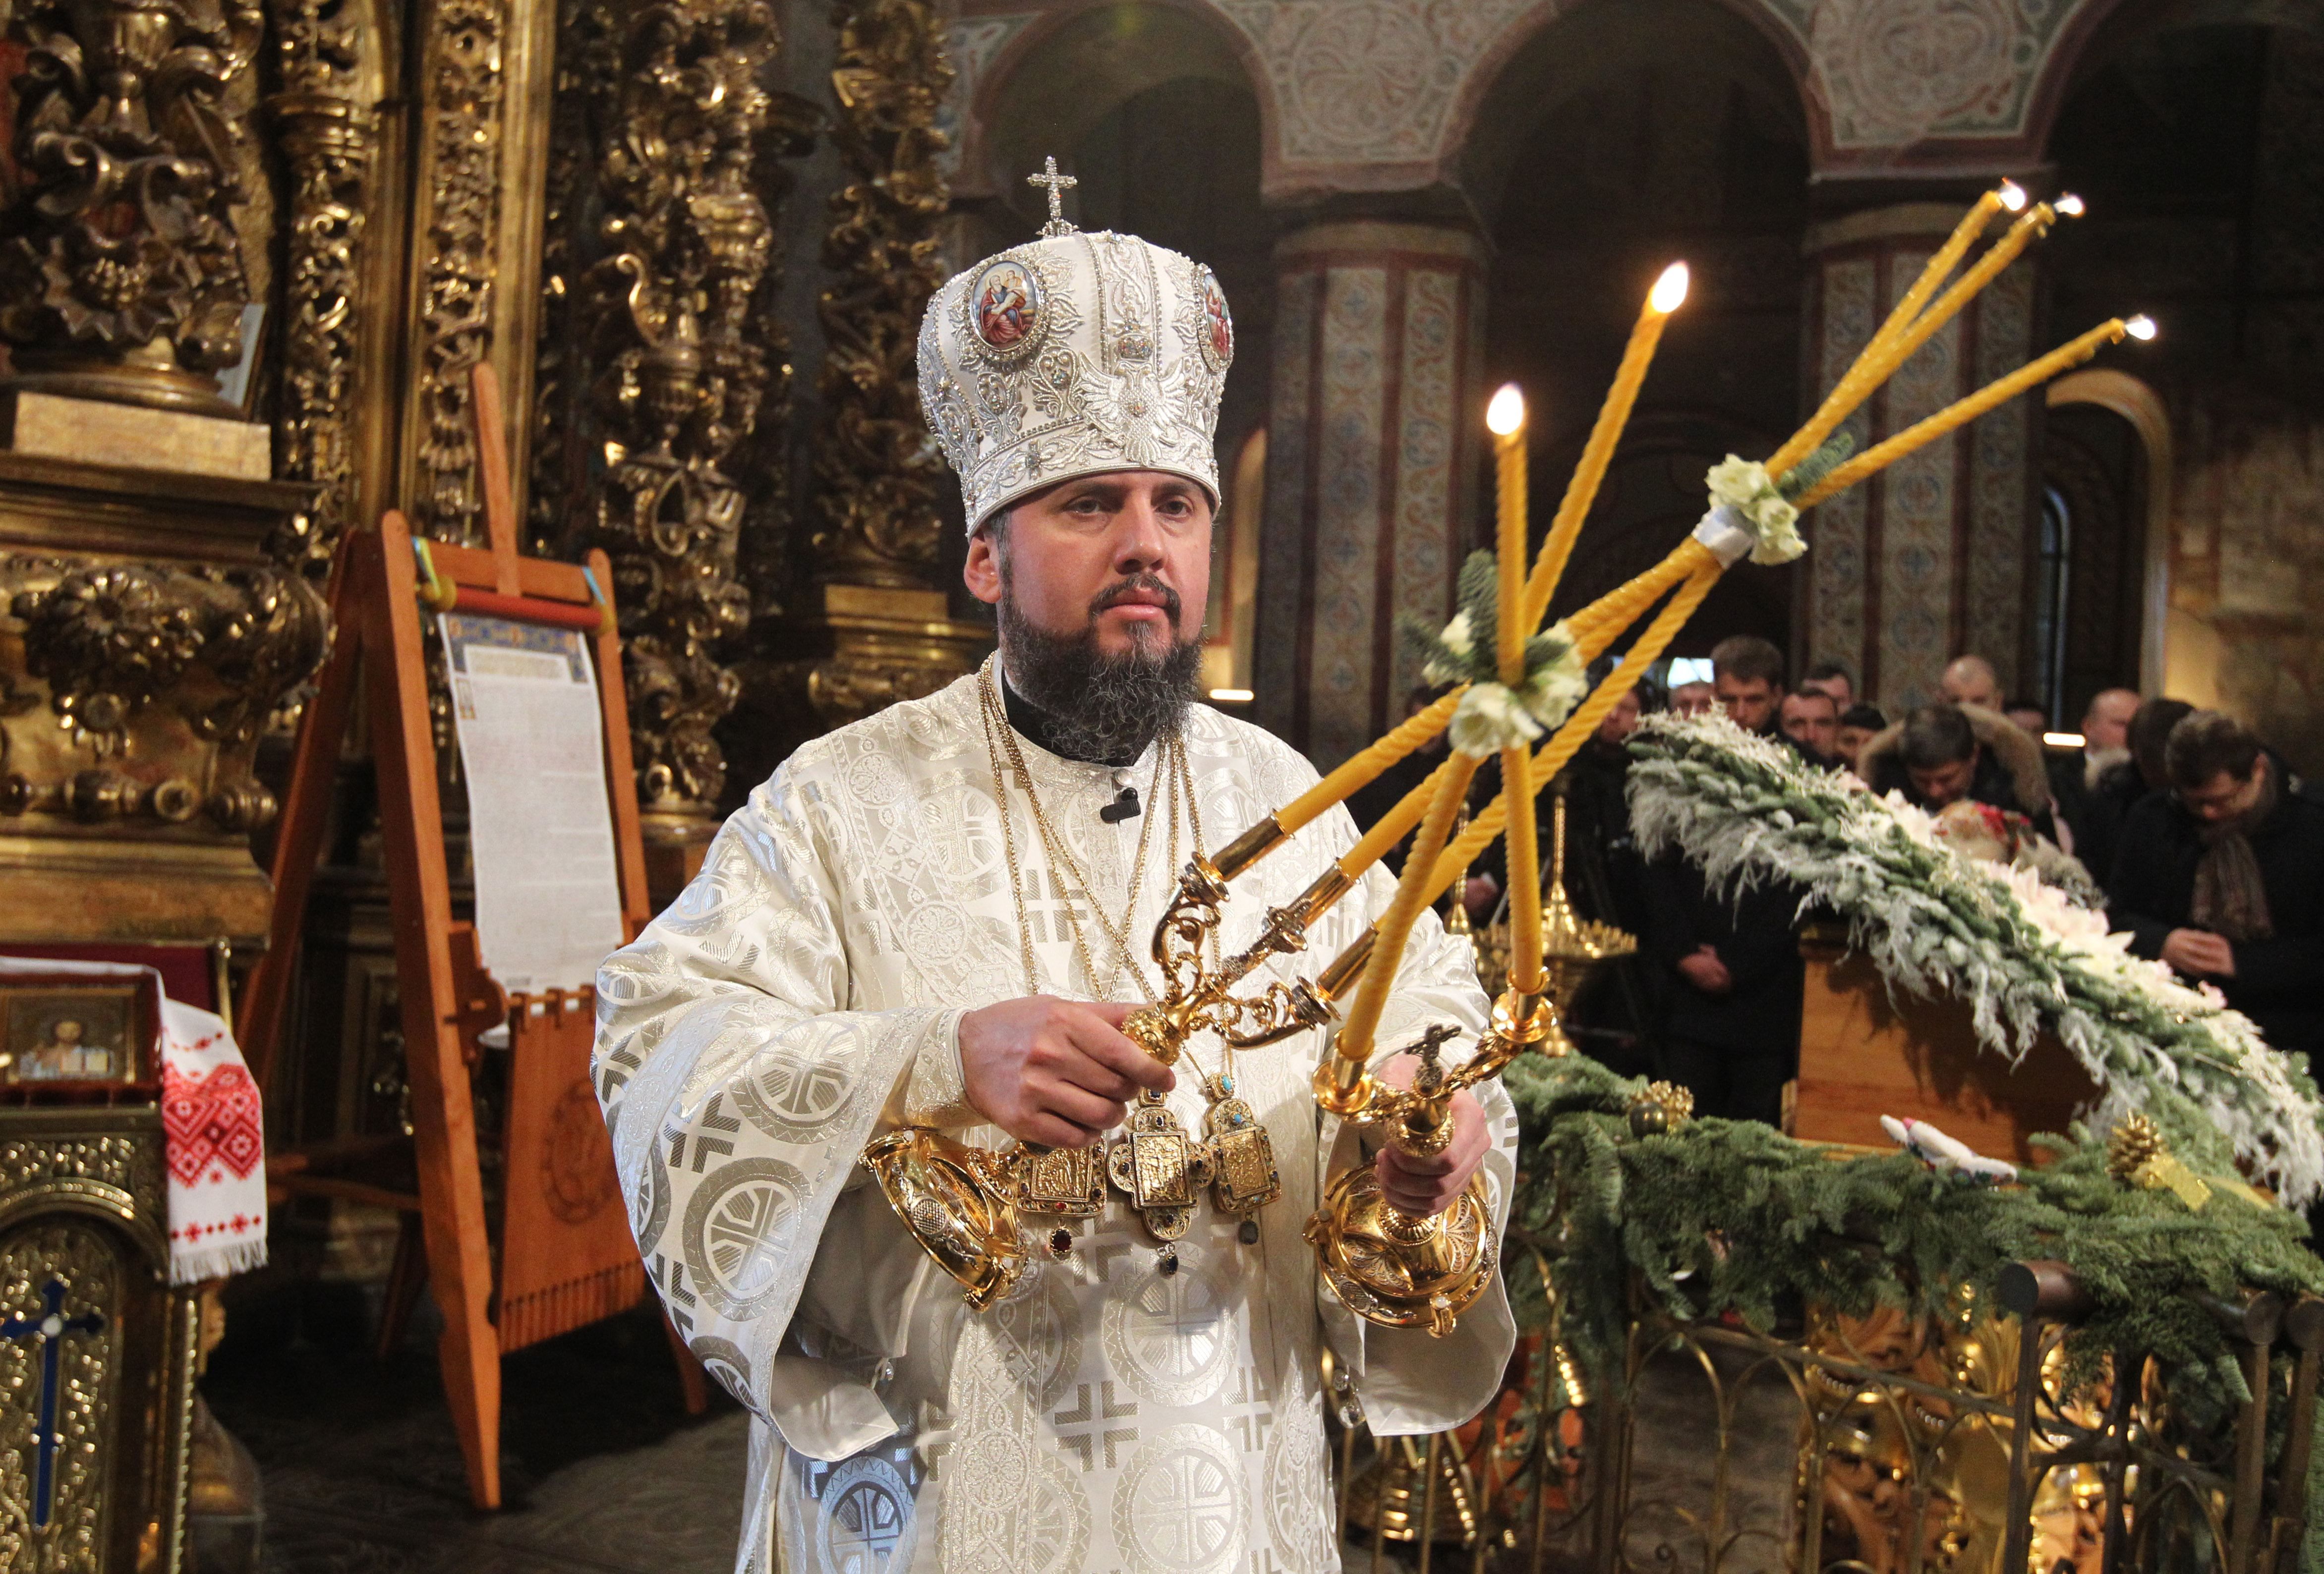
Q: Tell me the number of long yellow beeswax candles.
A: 5